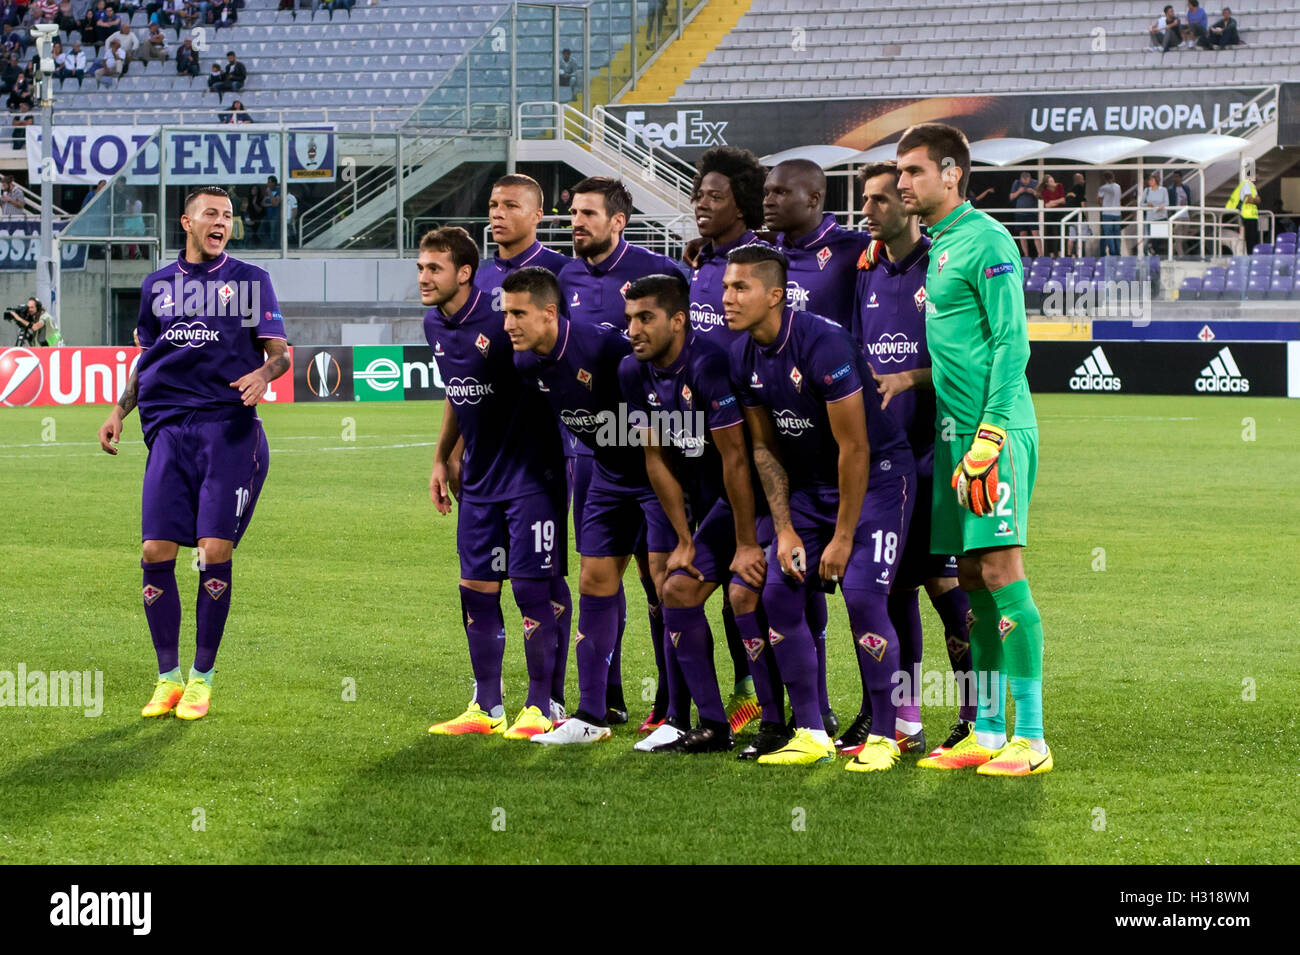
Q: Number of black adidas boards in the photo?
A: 2